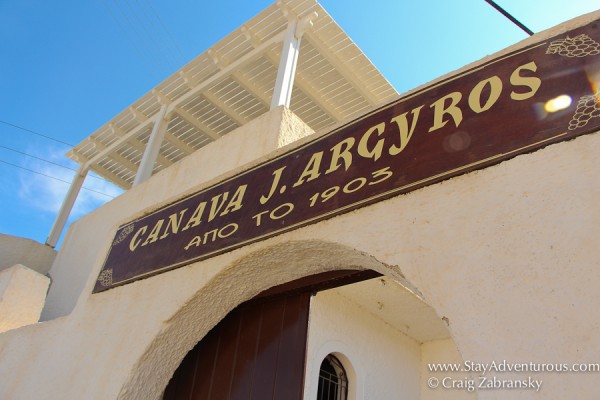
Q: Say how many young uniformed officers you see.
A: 0